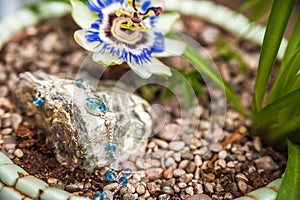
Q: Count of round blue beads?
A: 7